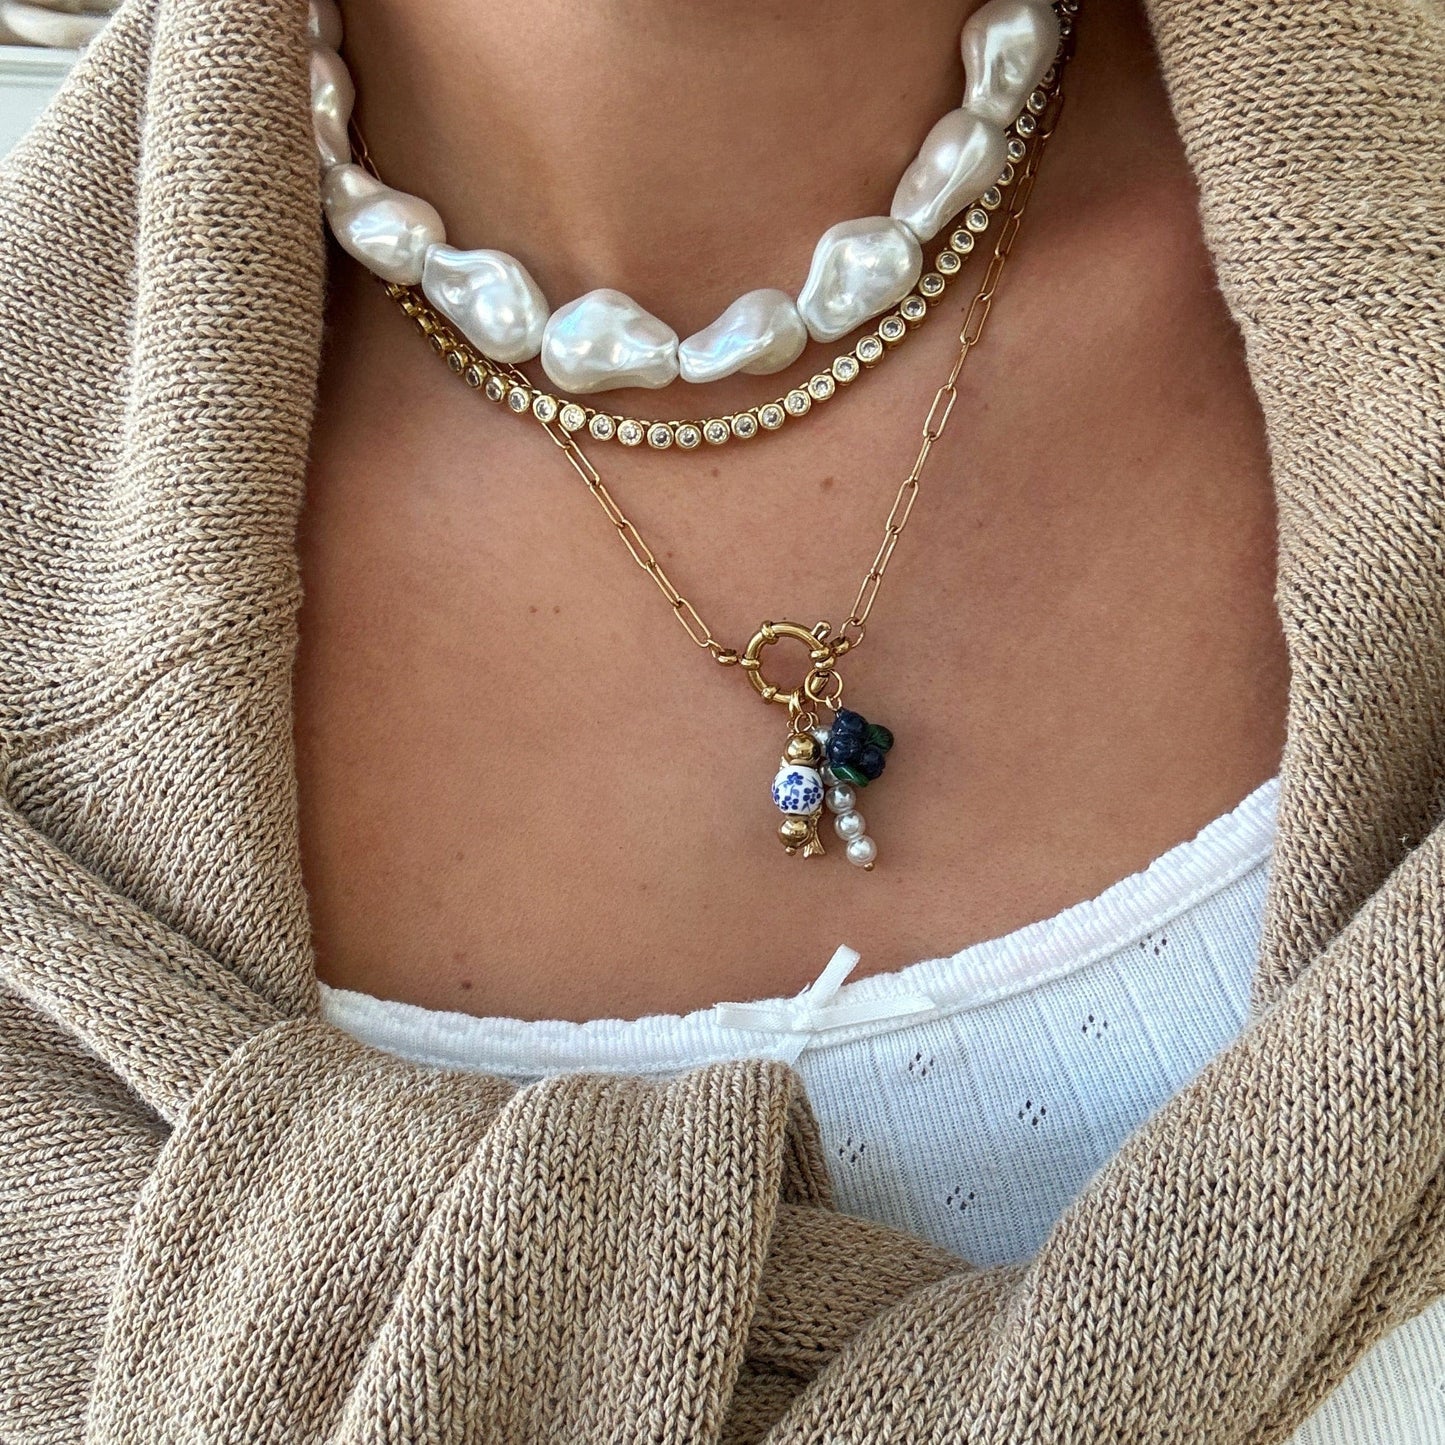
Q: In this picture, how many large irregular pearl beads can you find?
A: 9